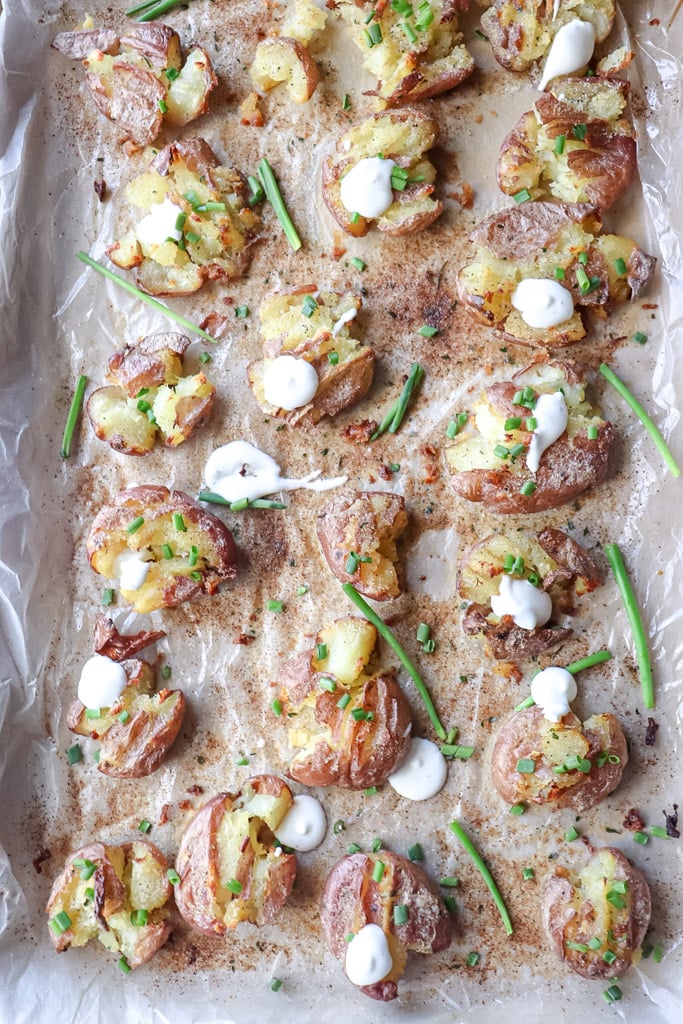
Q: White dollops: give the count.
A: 14